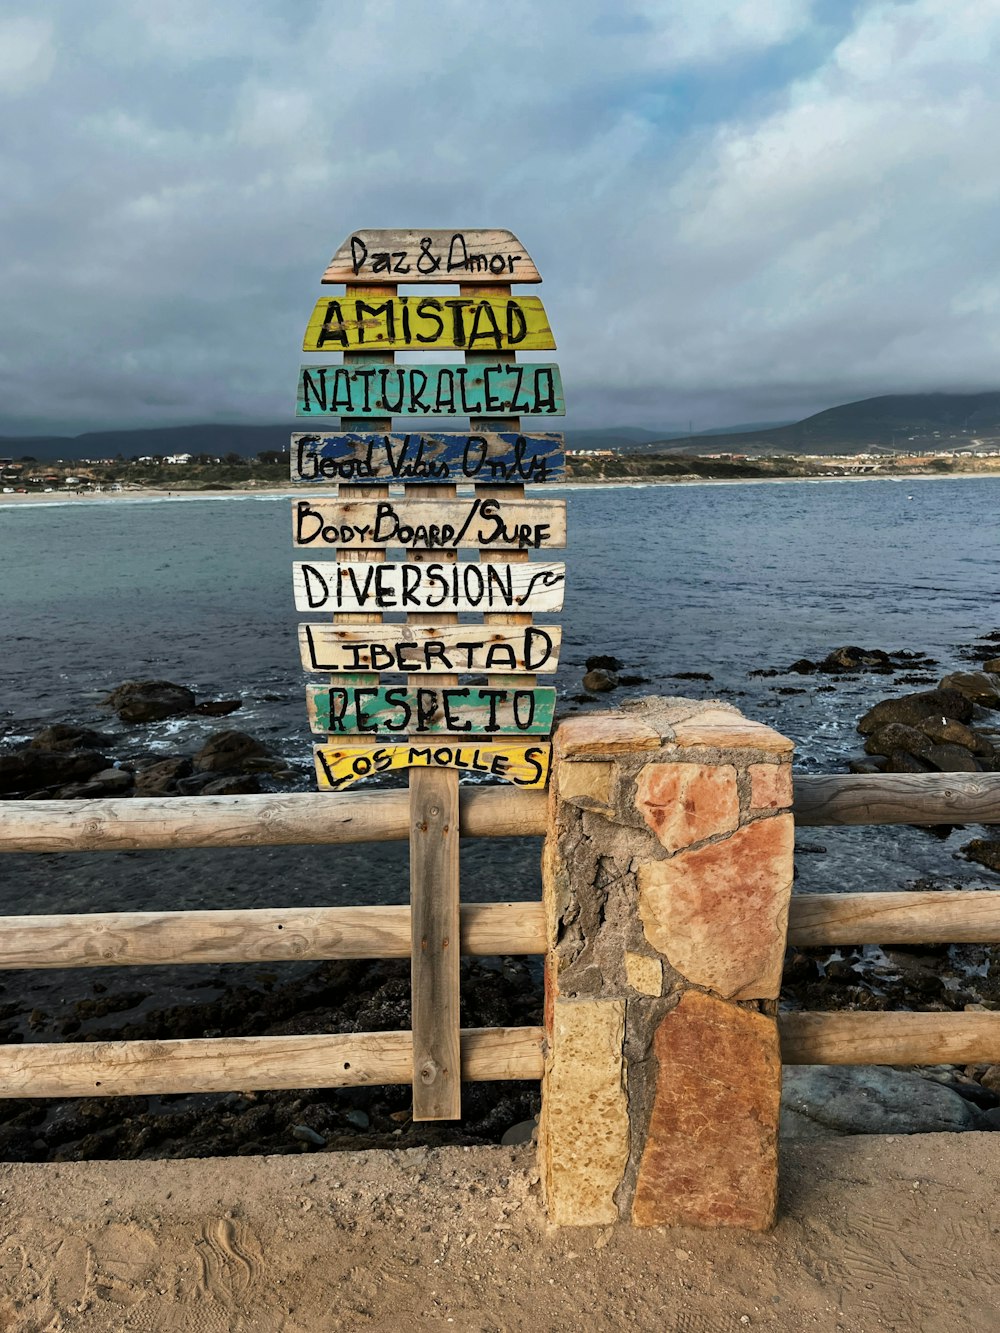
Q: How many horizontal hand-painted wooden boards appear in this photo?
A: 9